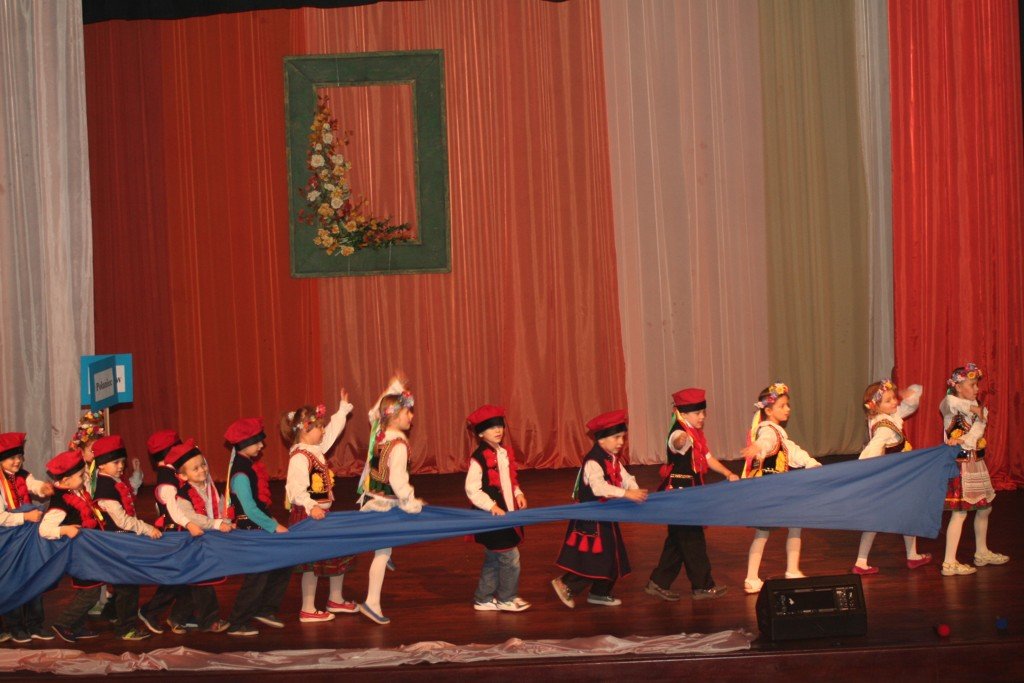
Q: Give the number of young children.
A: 15